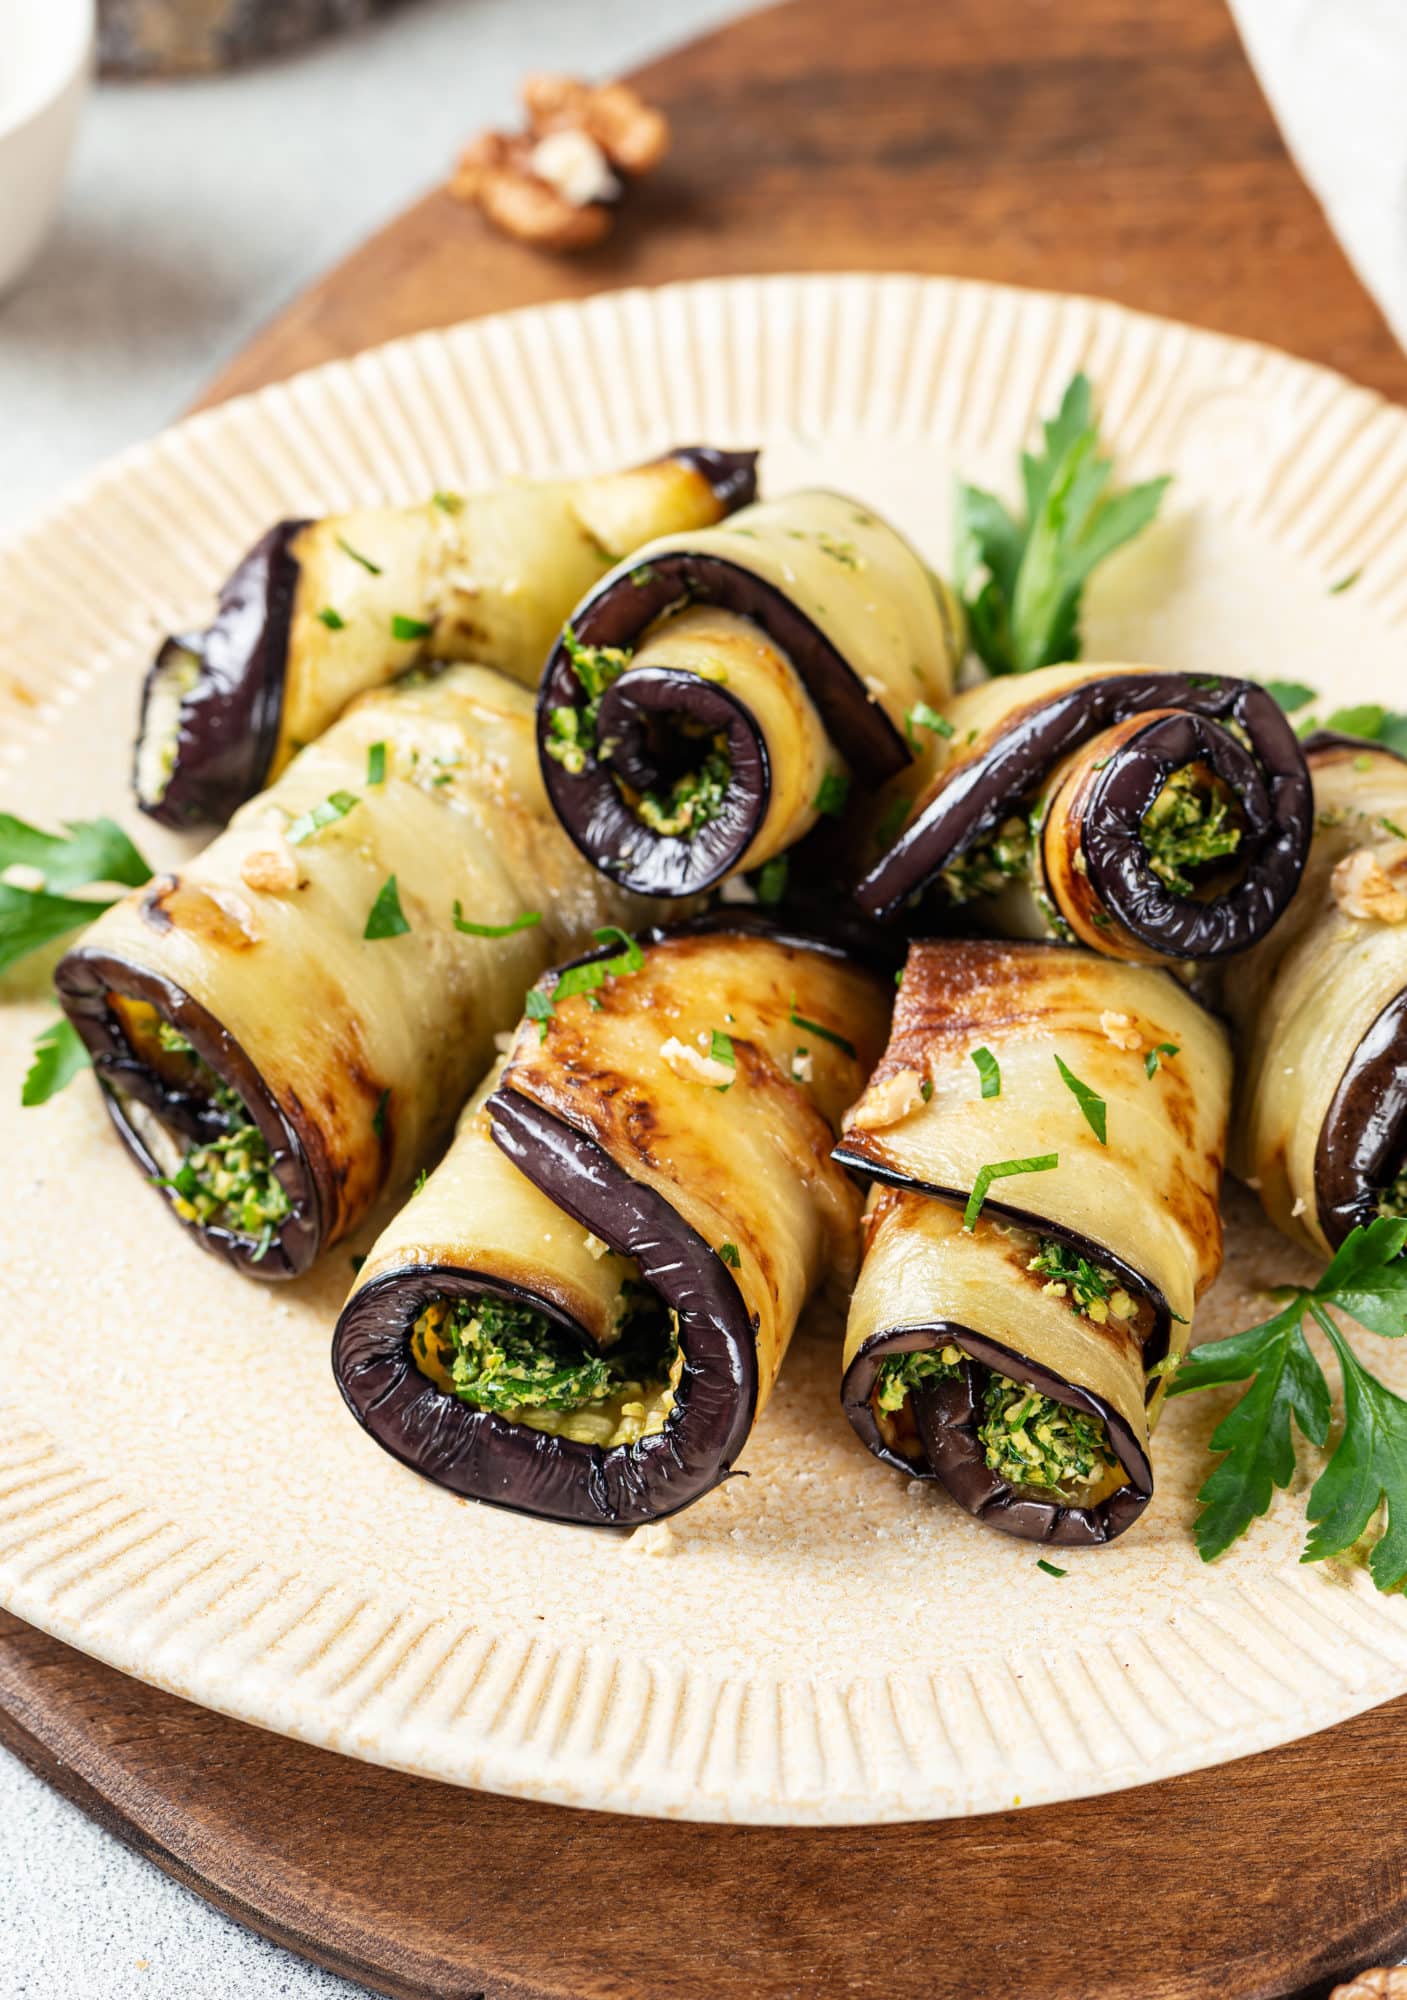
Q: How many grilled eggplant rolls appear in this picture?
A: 7